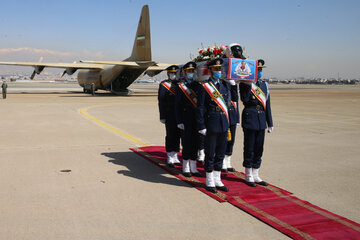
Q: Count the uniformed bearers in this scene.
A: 6